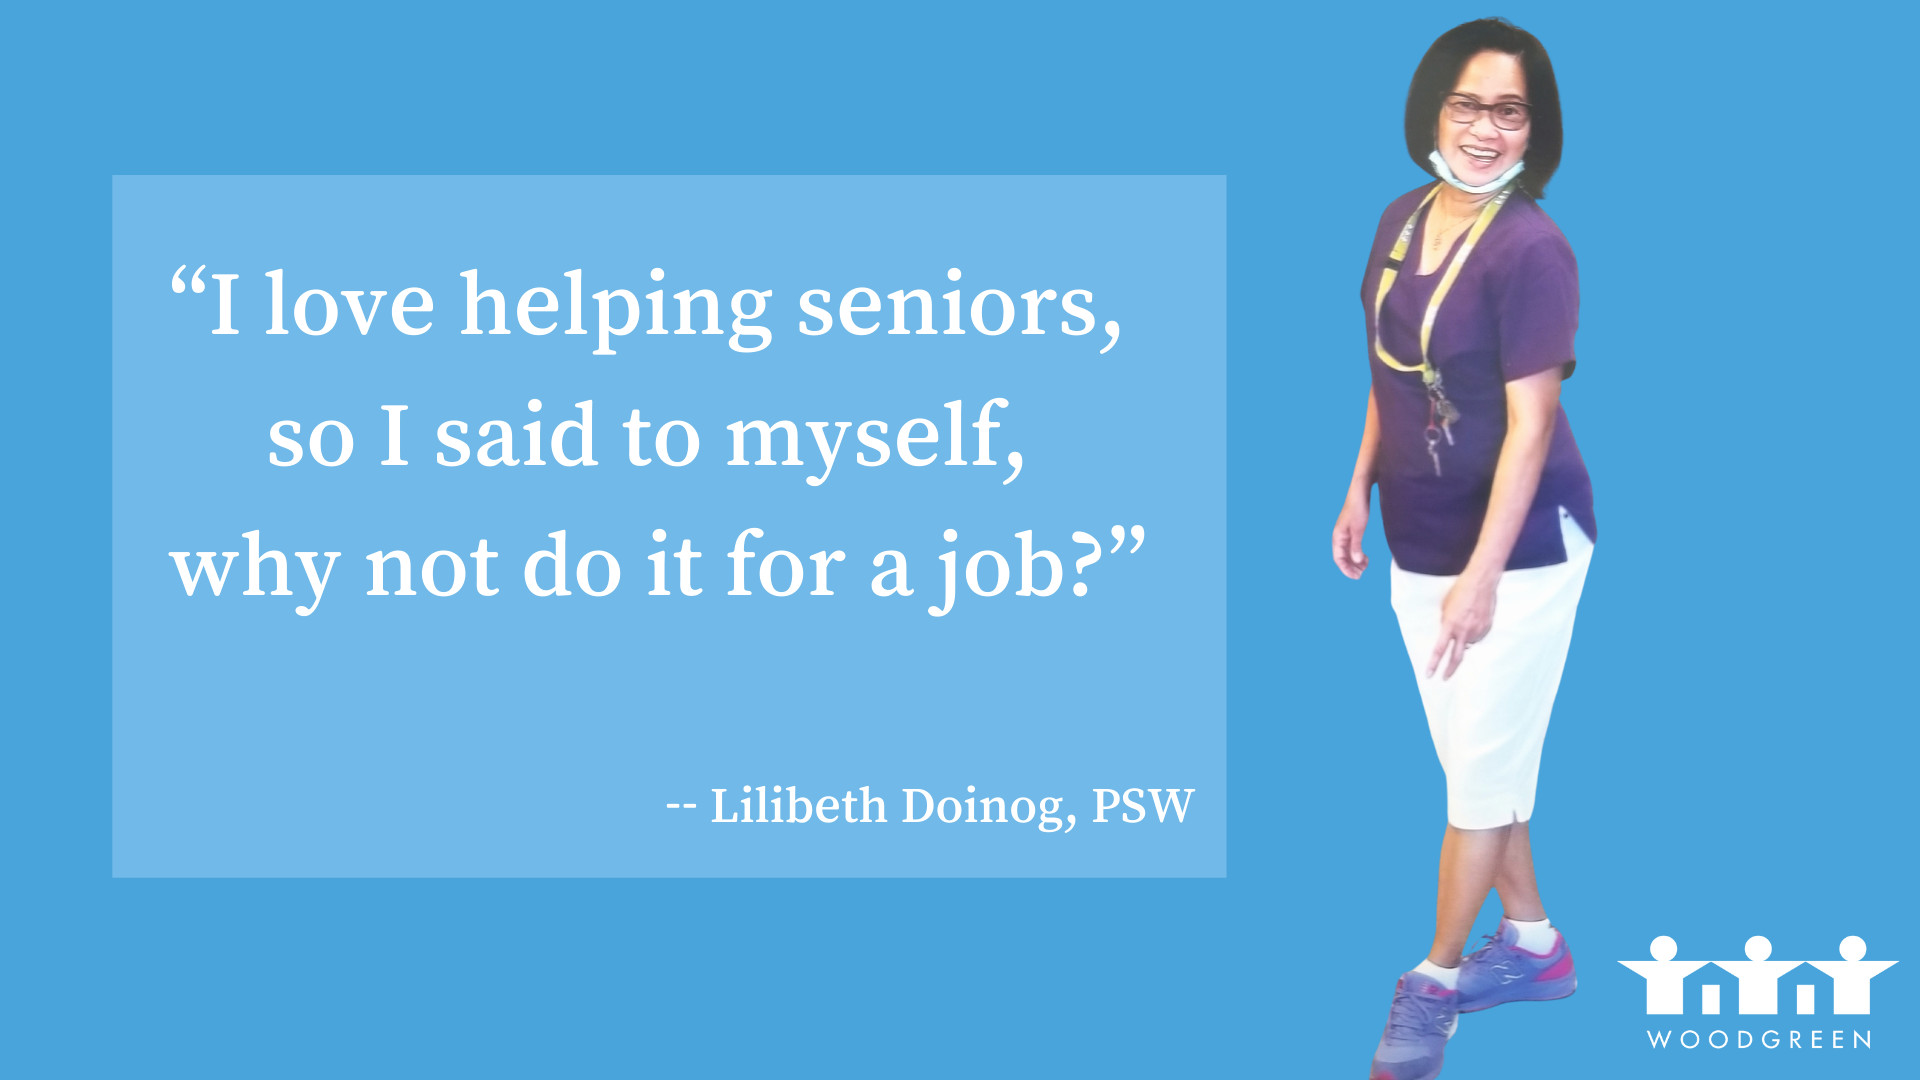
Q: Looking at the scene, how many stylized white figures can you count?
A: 3